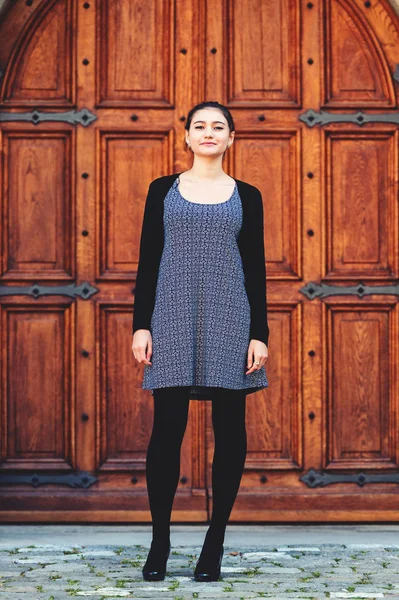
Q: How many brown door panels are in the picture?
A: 12